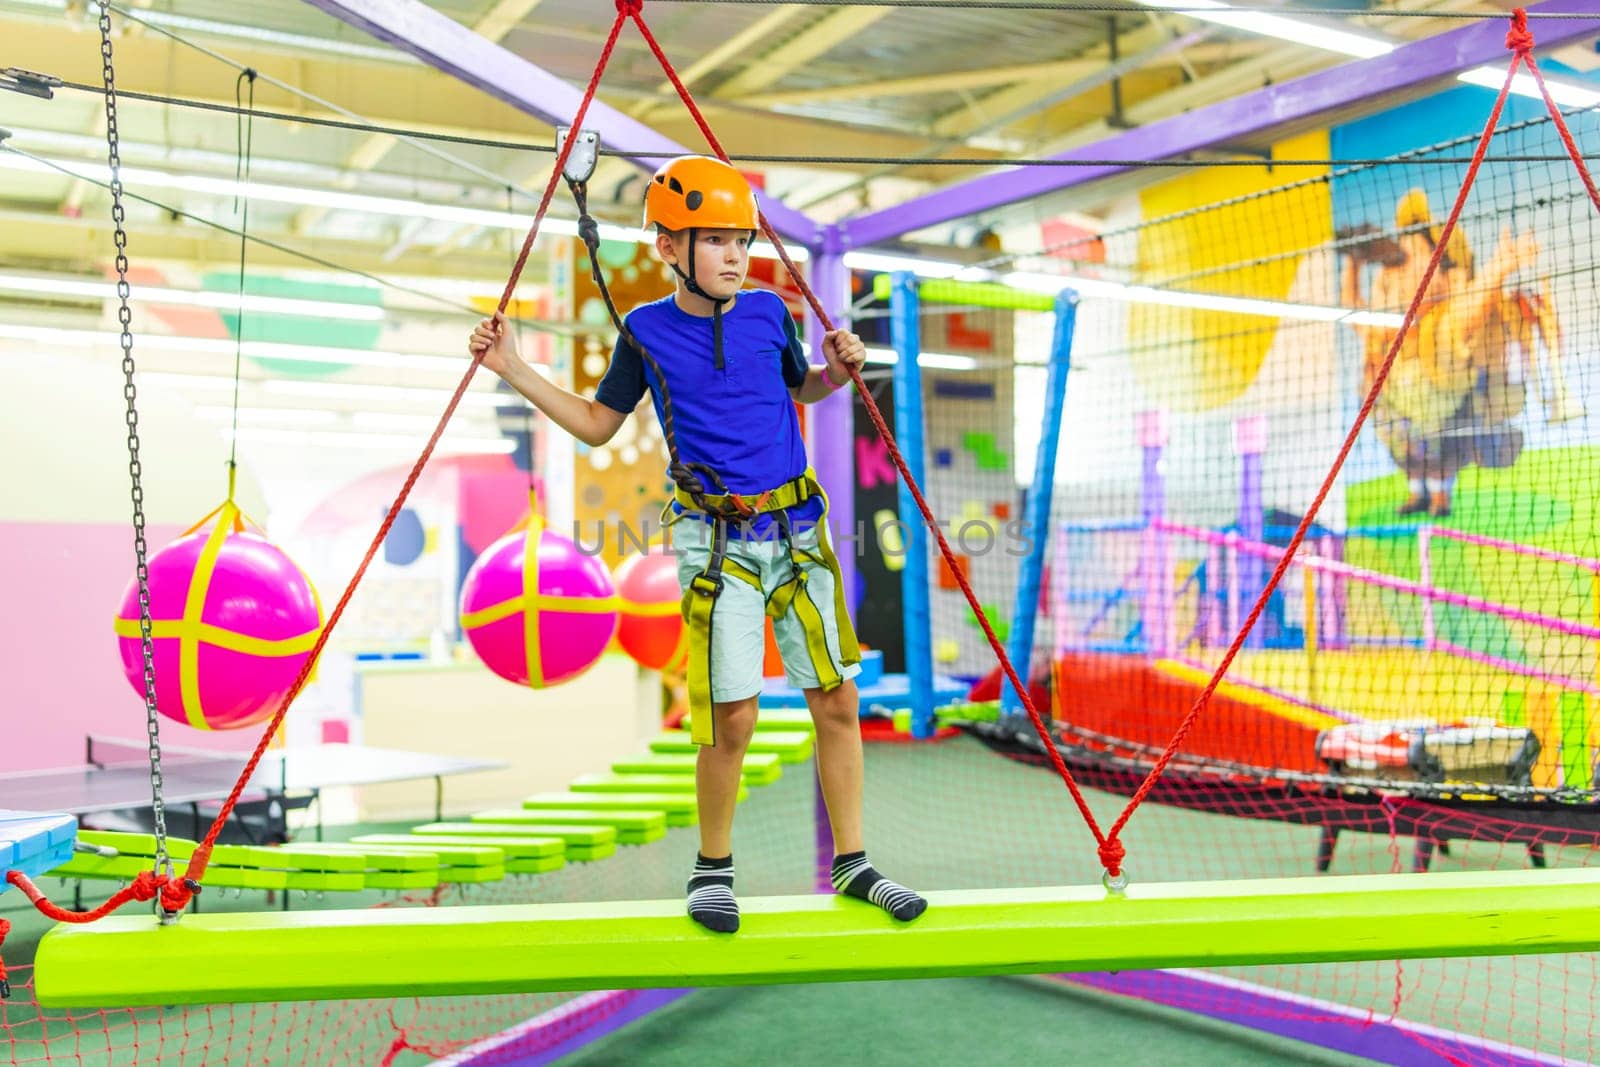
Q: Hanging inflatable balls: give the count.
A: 3